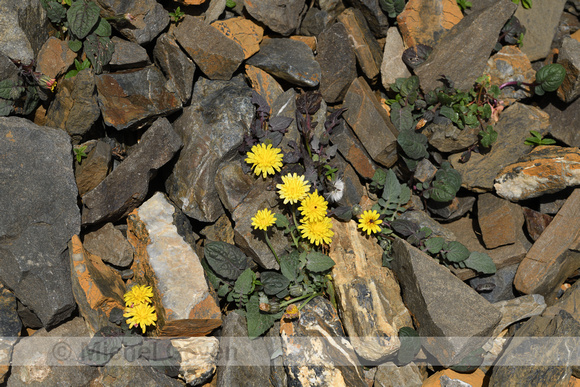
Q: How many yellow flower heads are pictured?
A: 8